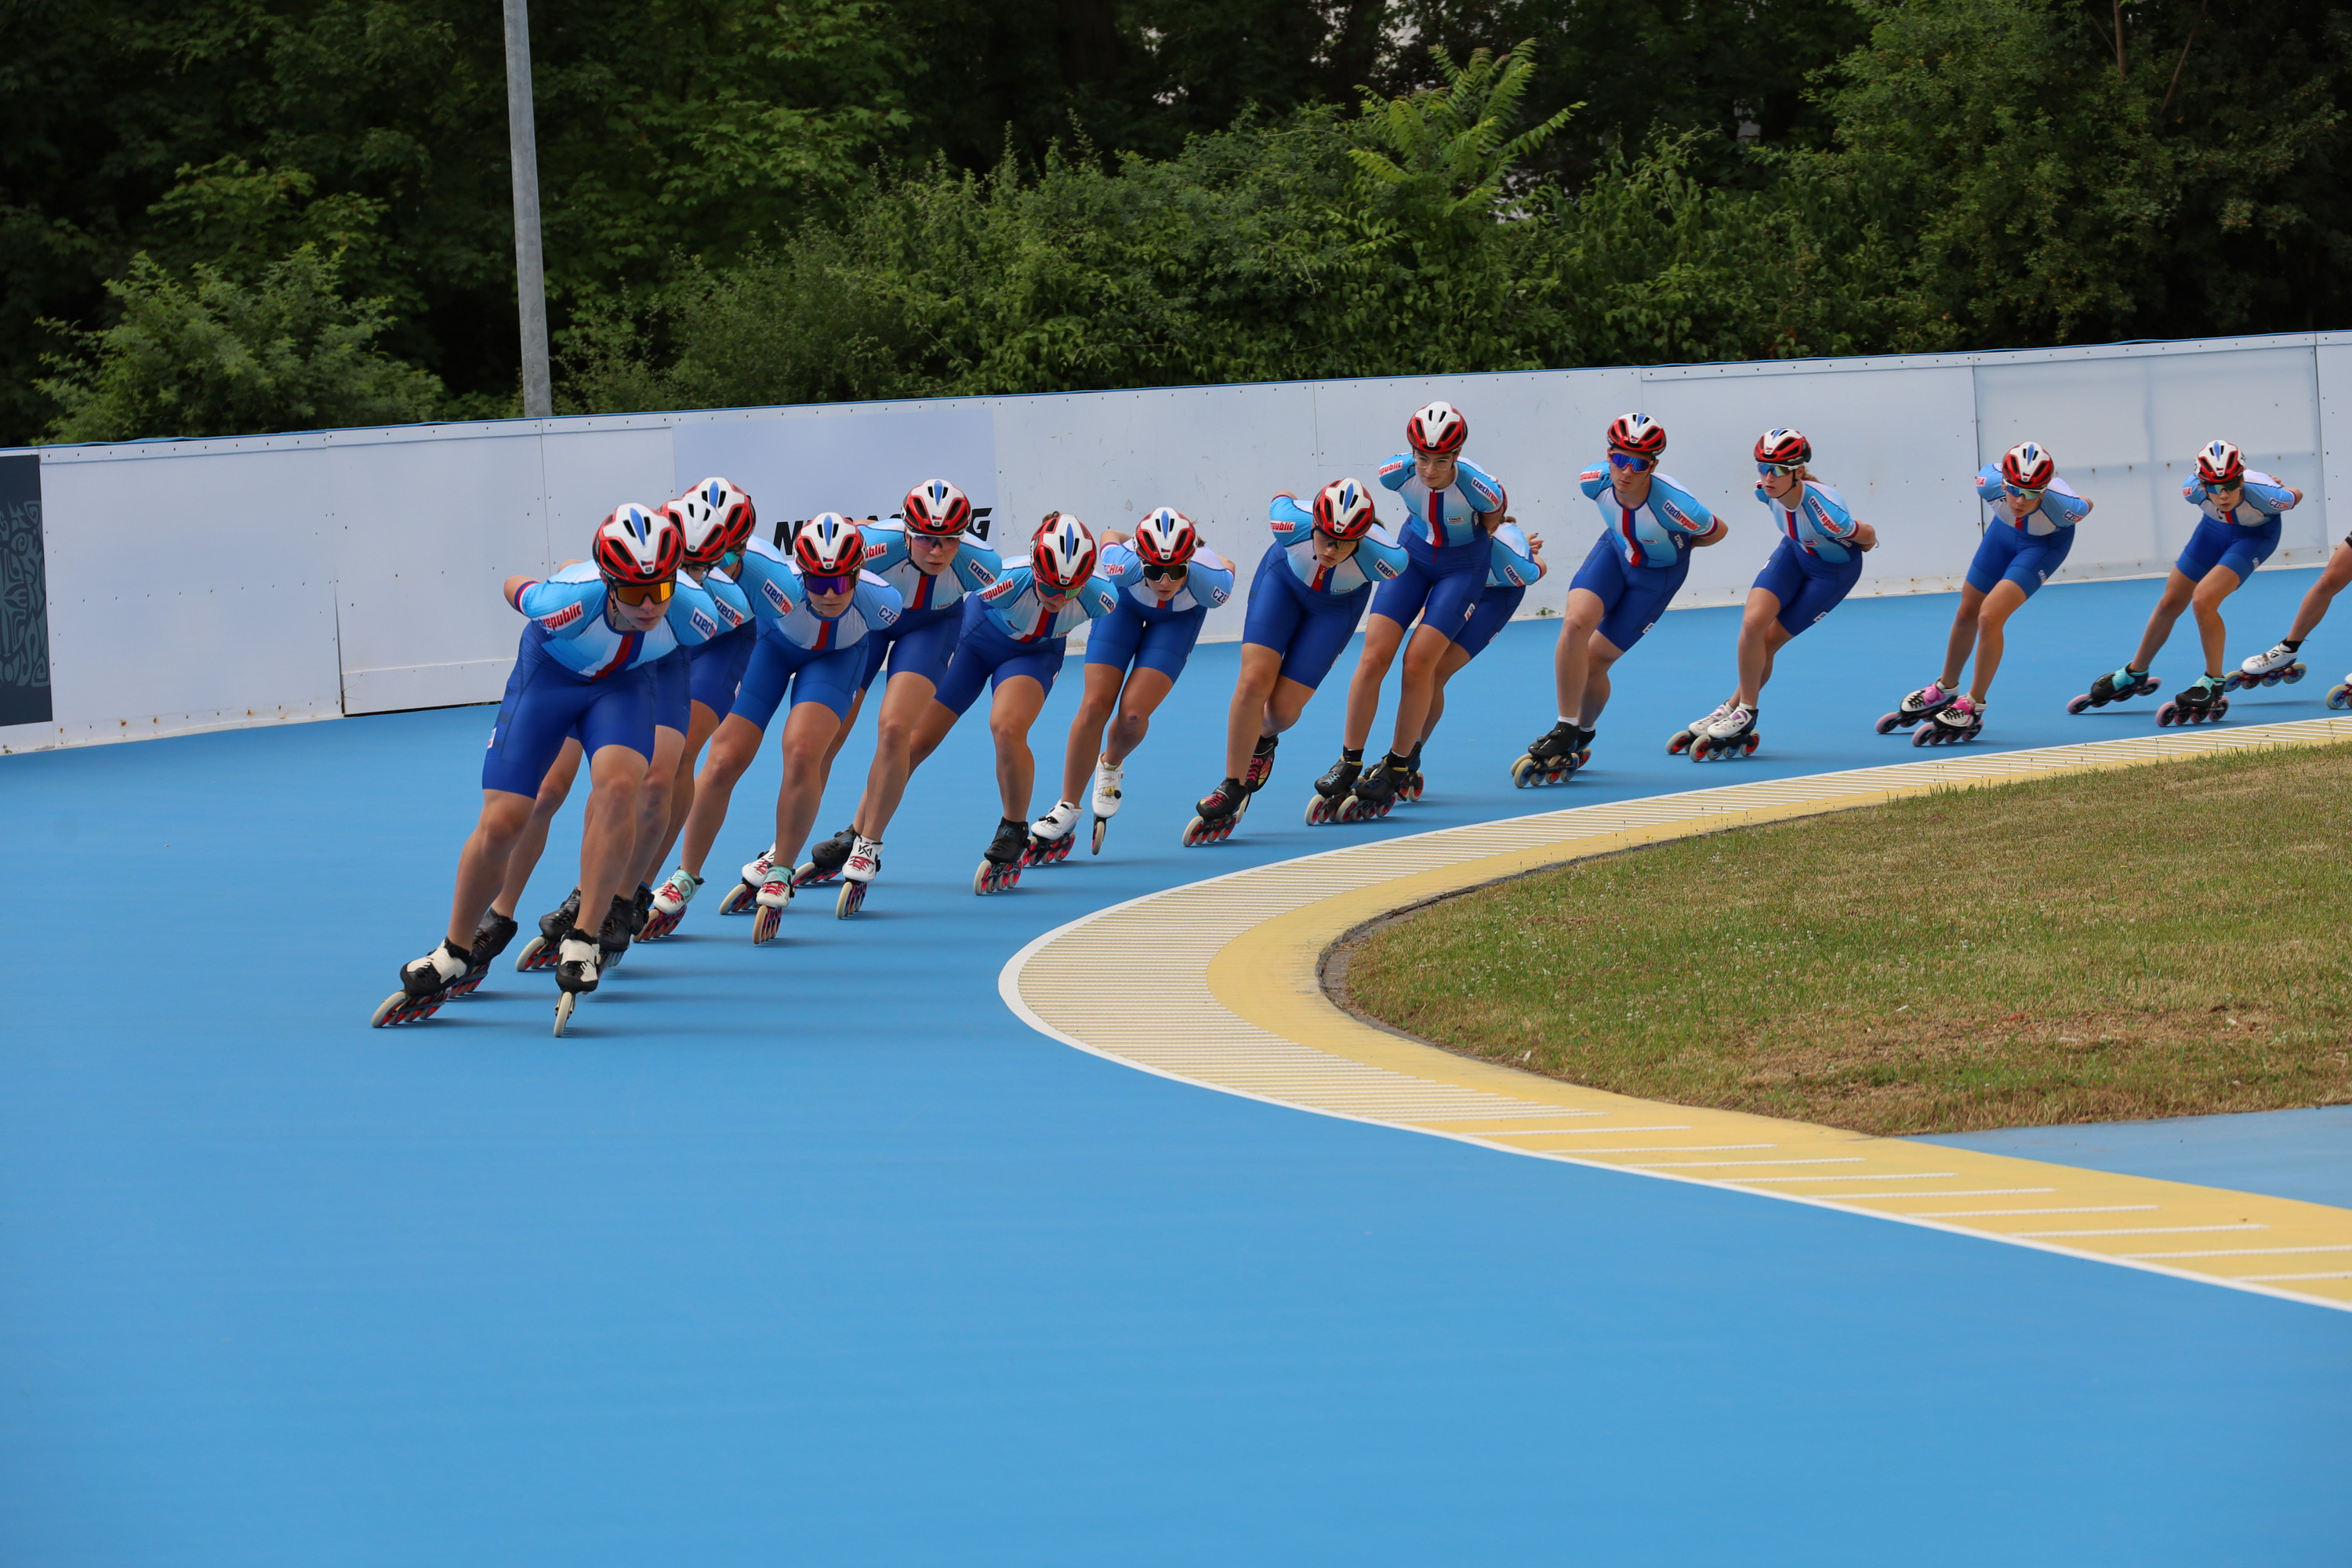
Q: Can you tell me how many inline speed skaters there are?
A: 15